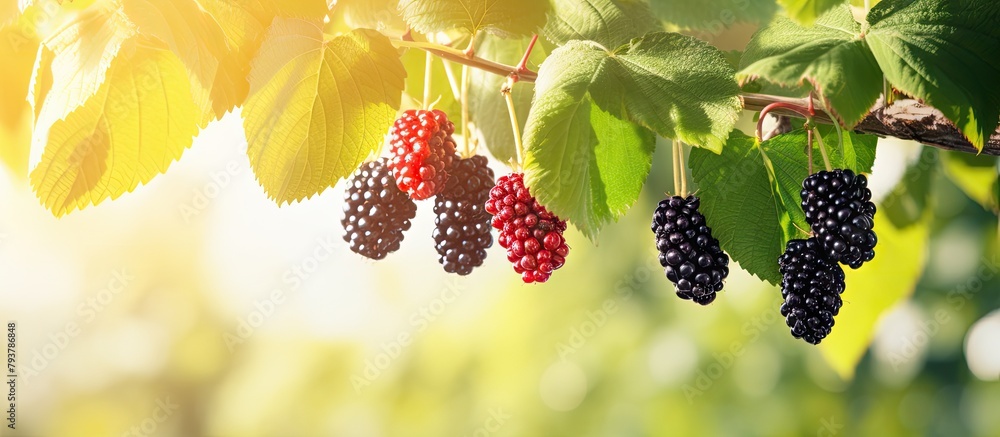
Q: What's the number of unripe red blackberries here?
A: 2